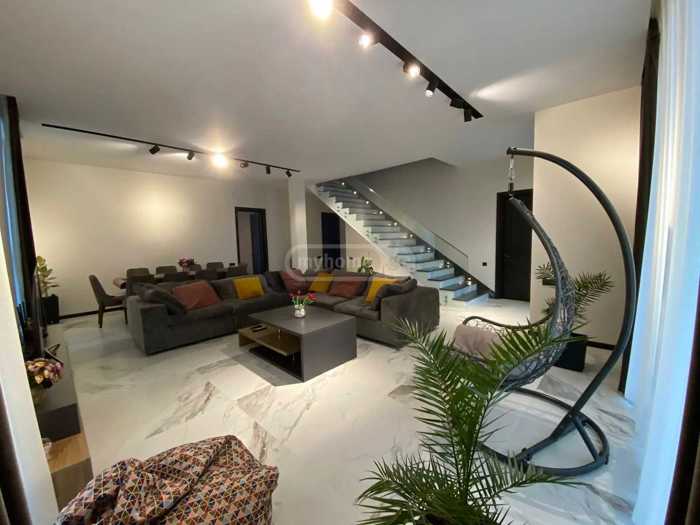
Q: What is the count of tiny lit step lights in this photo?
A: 9